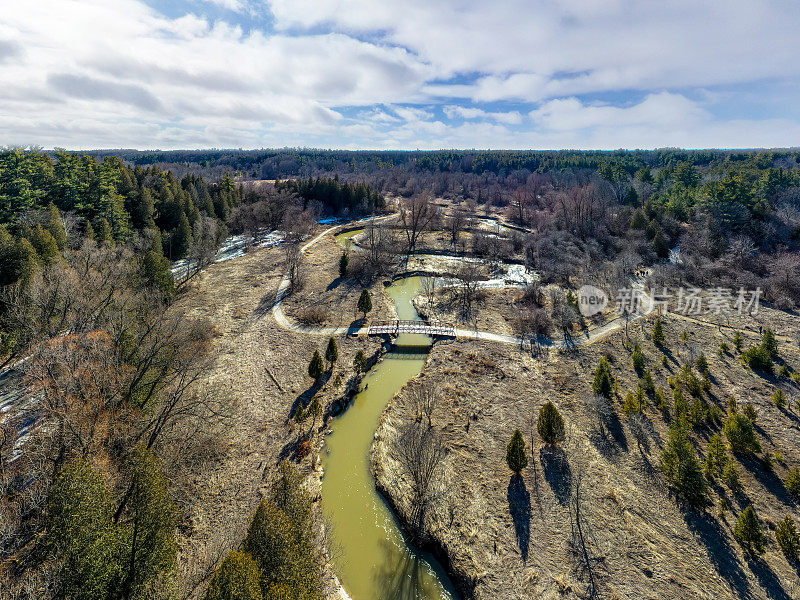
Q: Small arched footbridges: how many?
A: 1